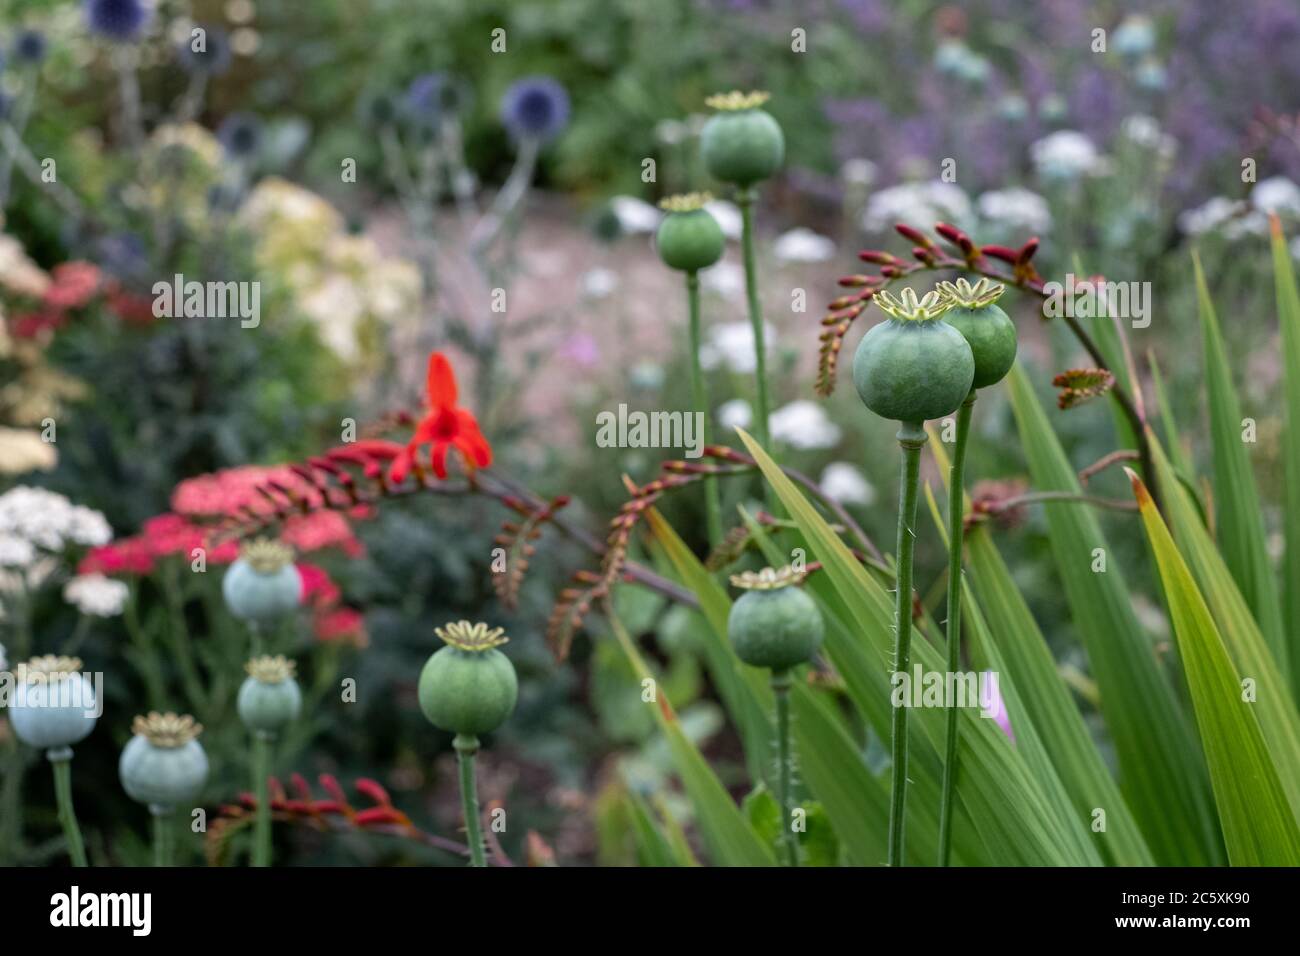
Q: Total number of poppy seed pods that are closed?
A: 10